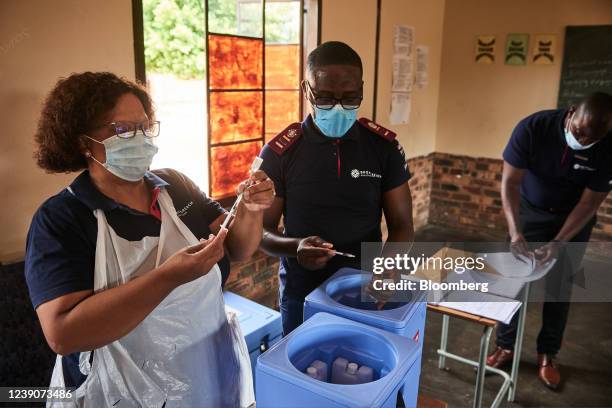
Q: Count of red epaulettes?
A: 2